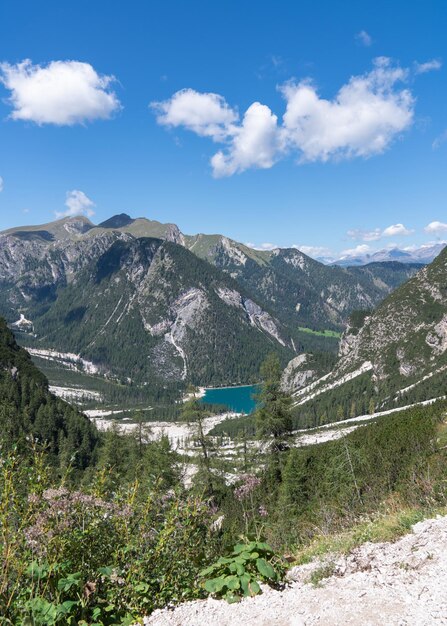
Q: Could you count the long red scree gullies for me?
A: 0